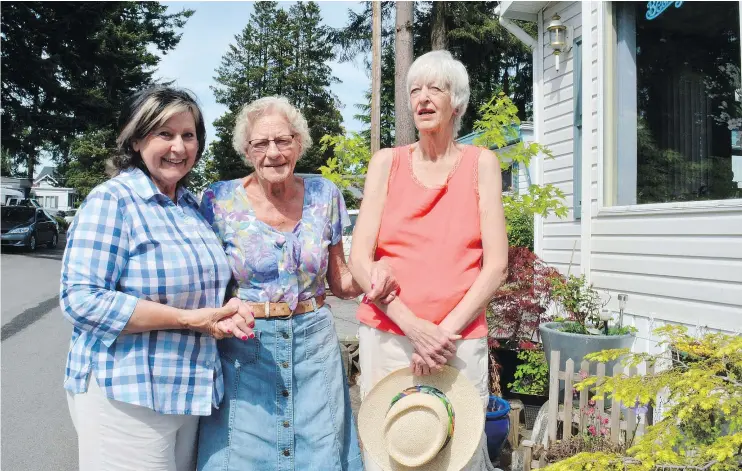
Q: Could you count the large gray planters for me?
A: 1